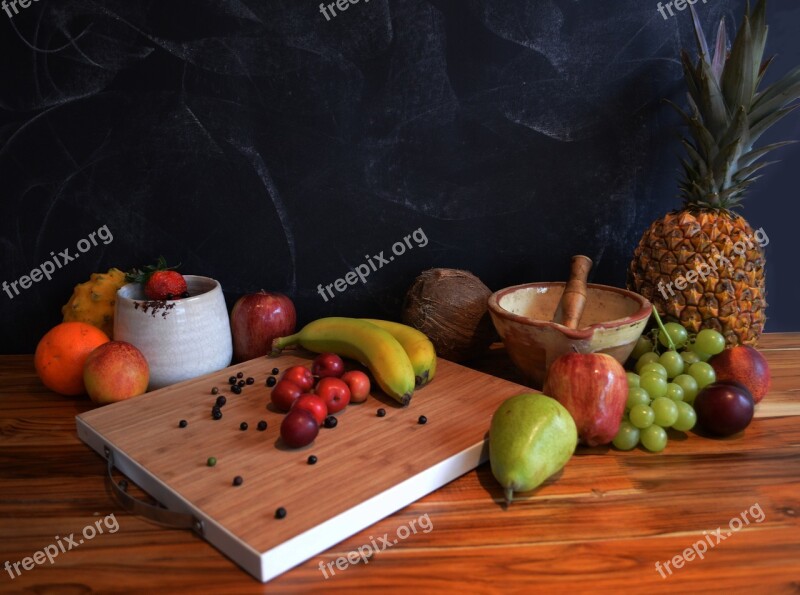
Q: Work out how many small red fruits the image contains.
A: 7